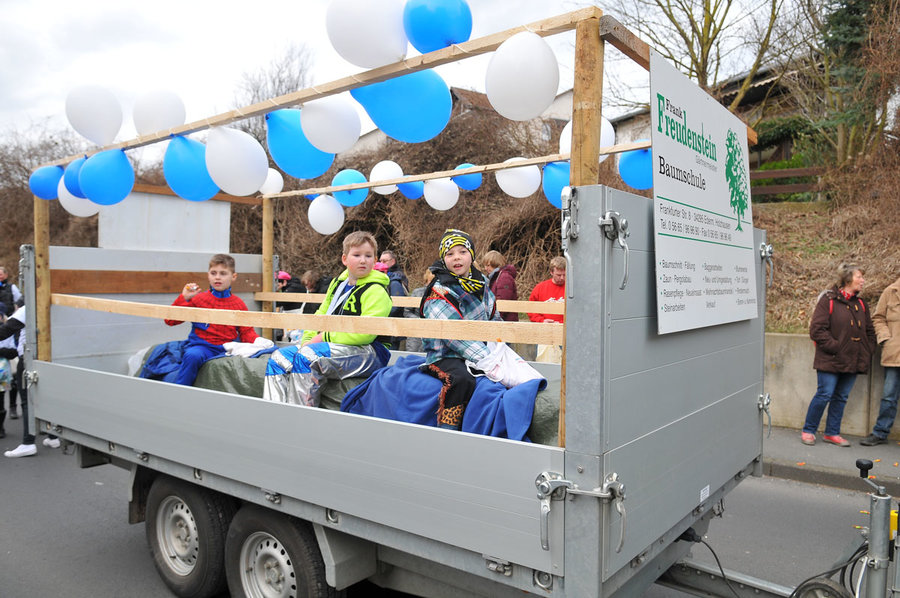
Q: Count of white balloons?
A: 13